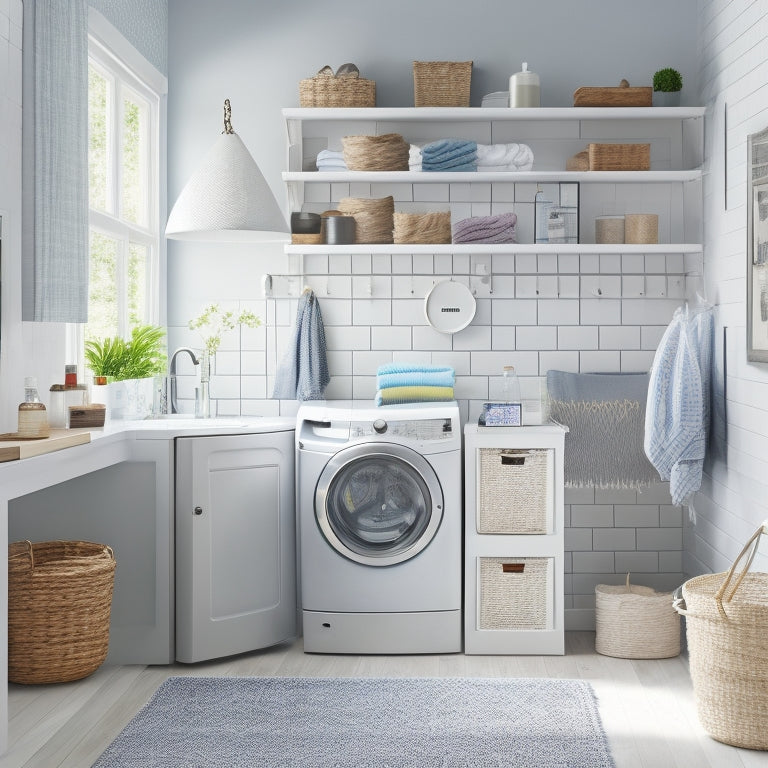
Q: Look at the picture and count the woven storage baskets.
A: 11